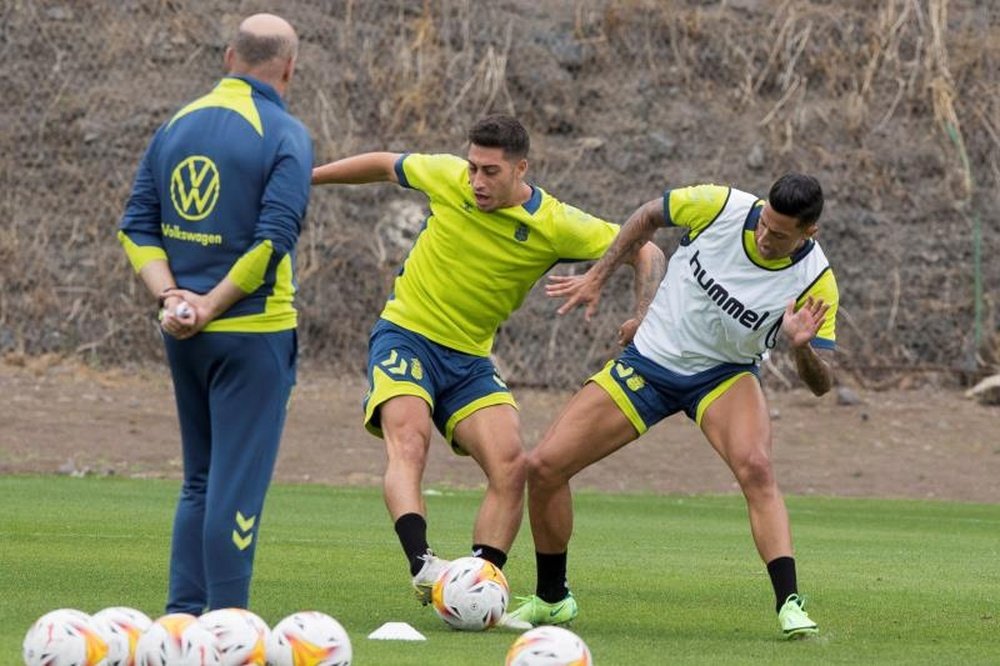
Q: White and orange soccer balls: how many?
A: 7